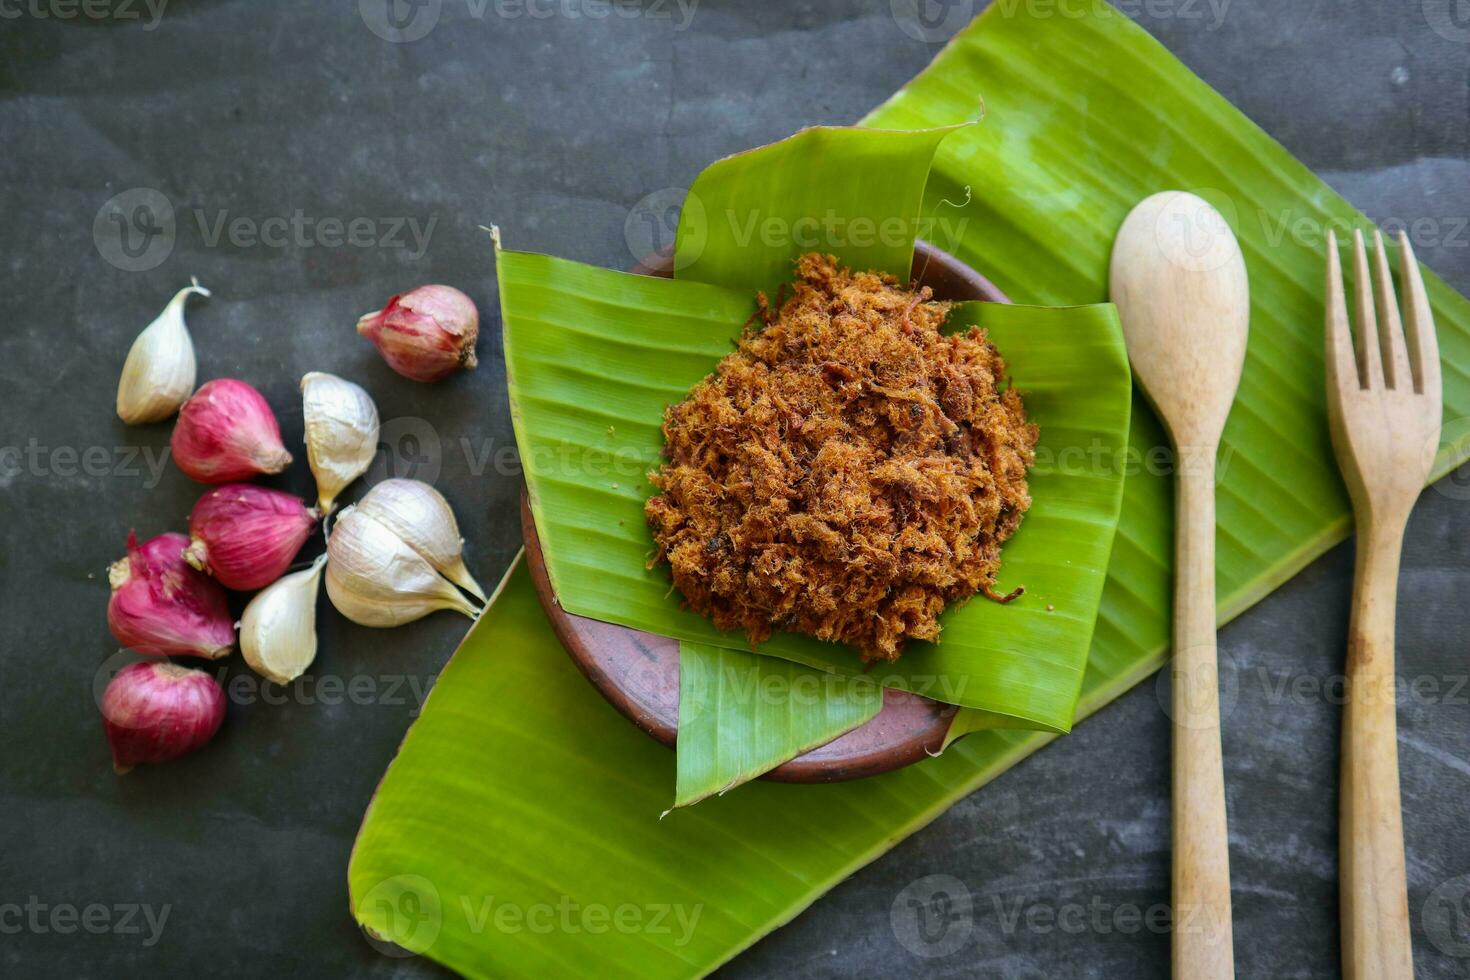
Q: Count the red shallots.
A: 5